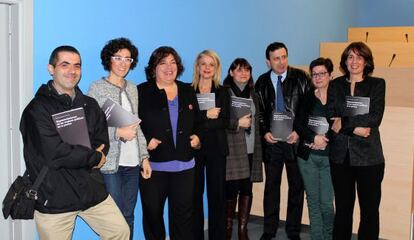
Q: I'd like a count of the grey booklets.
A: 7